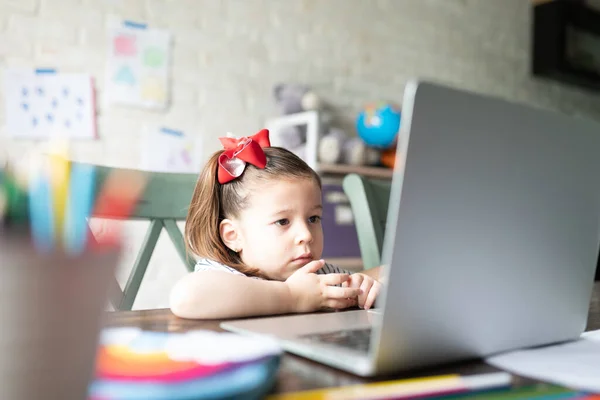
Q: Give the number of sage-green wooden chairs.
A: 2